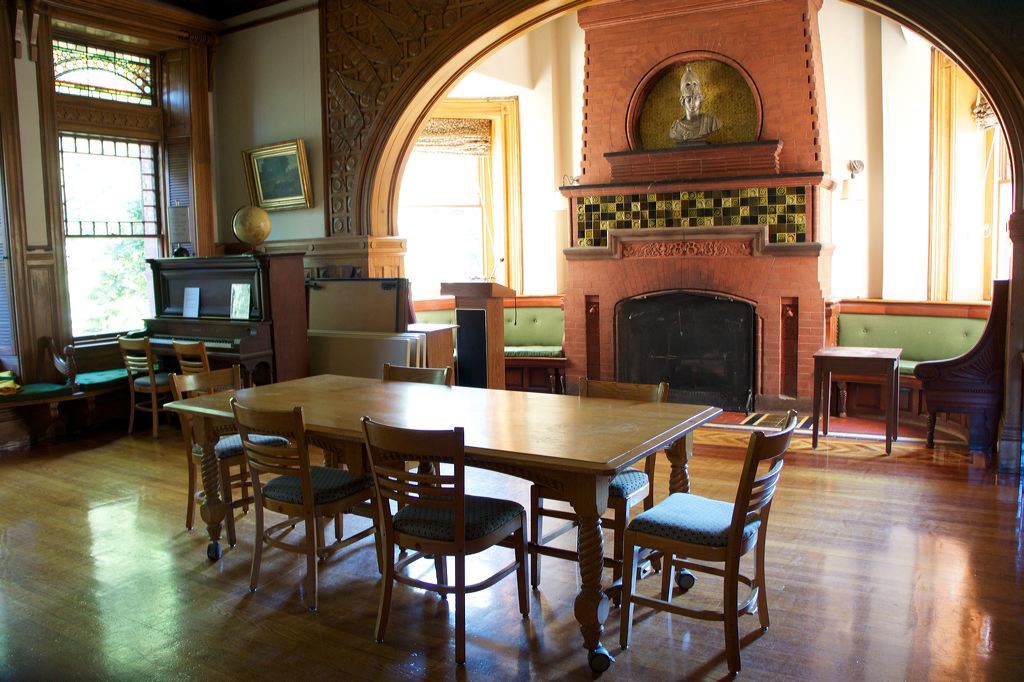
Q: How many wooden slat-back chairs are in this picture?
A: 8